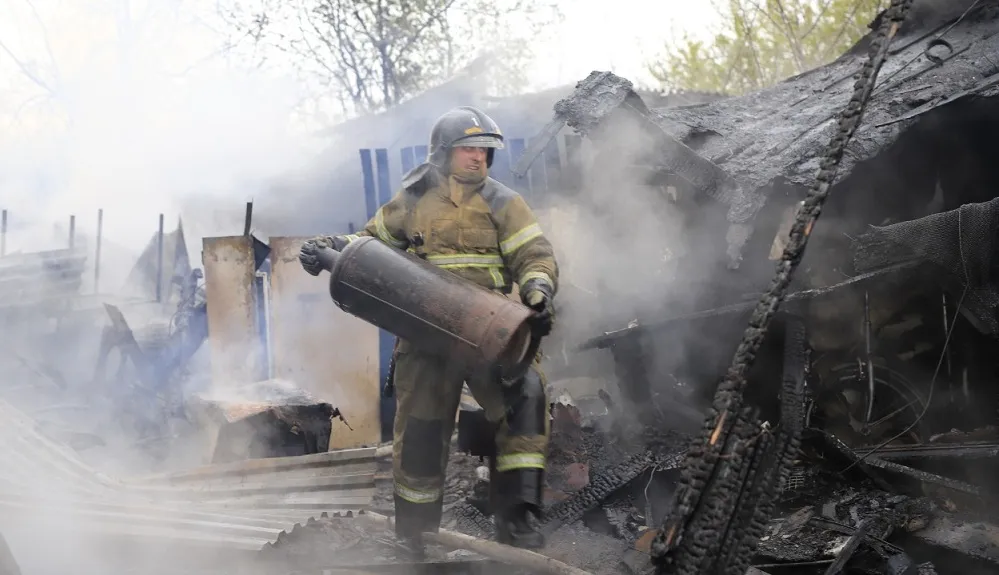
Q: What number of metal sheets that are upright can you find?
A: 2